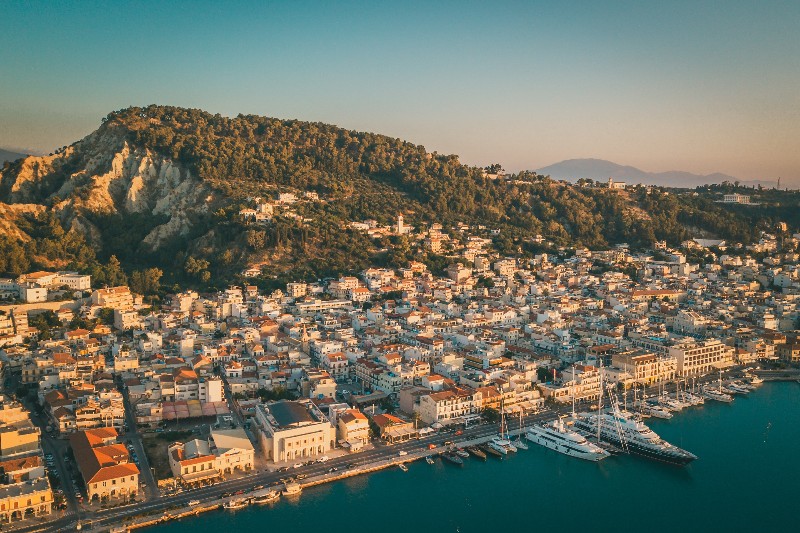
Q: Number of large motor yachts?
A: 2